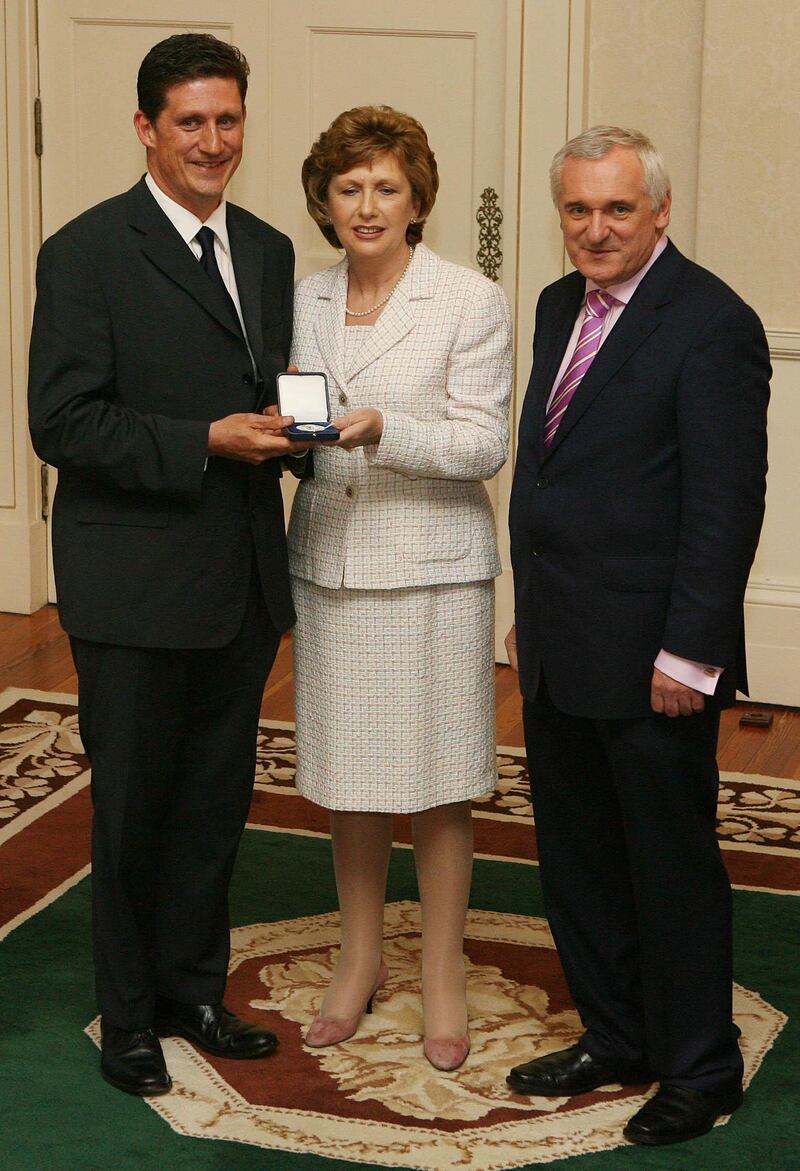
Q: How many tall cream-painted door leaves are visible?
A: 2